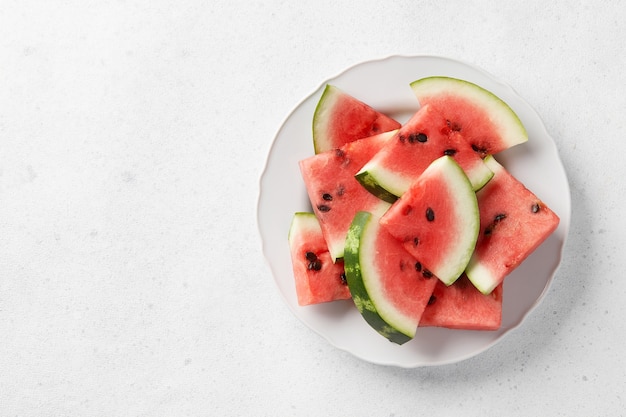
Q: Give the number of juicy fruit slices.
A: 9